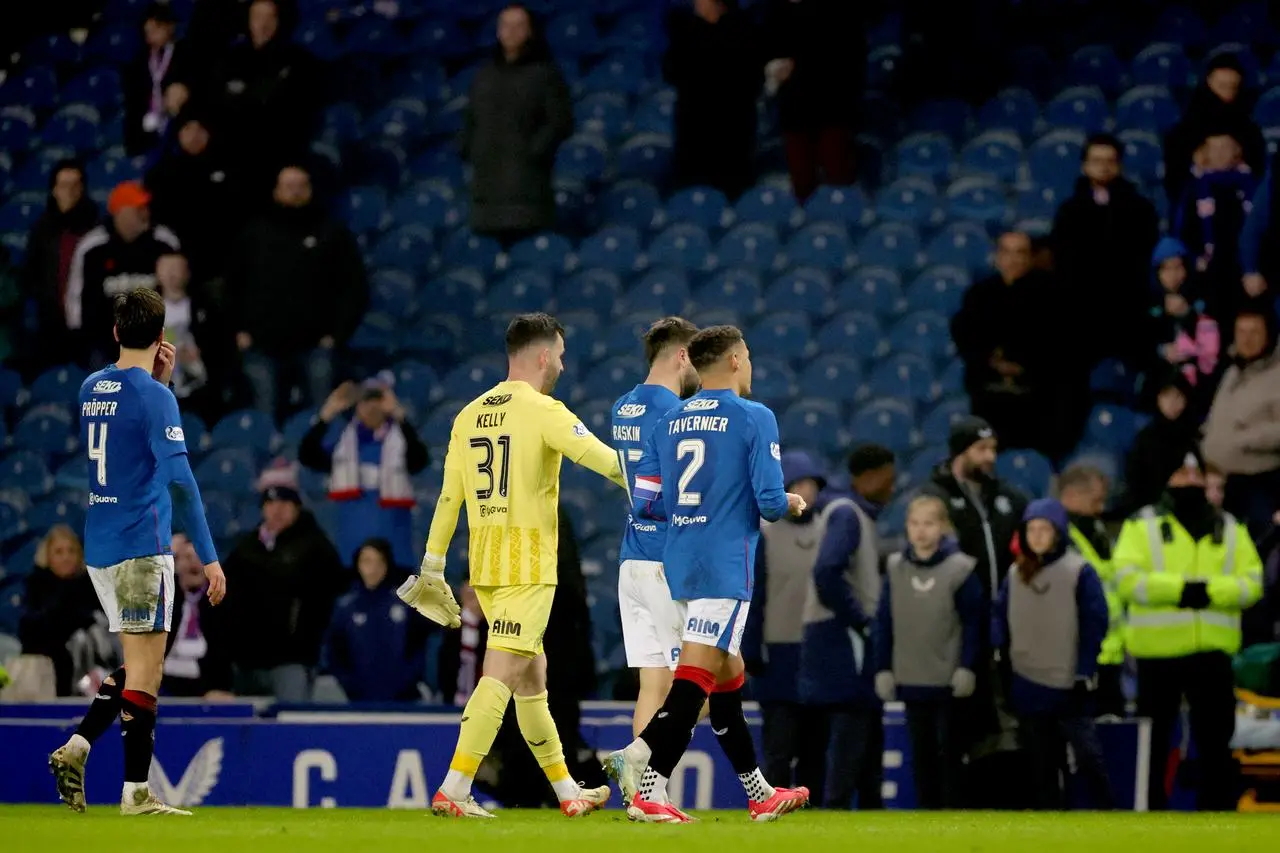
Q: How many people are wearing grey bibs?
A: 4